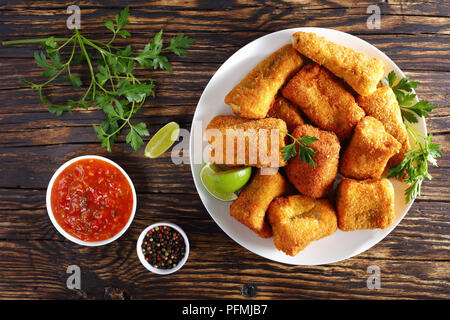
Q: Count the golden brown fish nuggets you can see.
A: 11